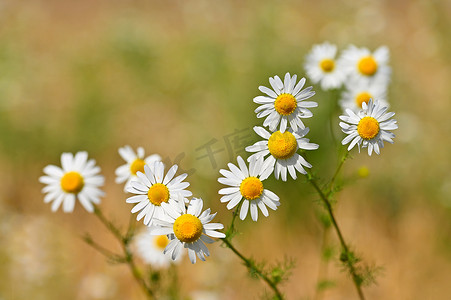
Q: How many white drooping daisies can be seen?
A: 12